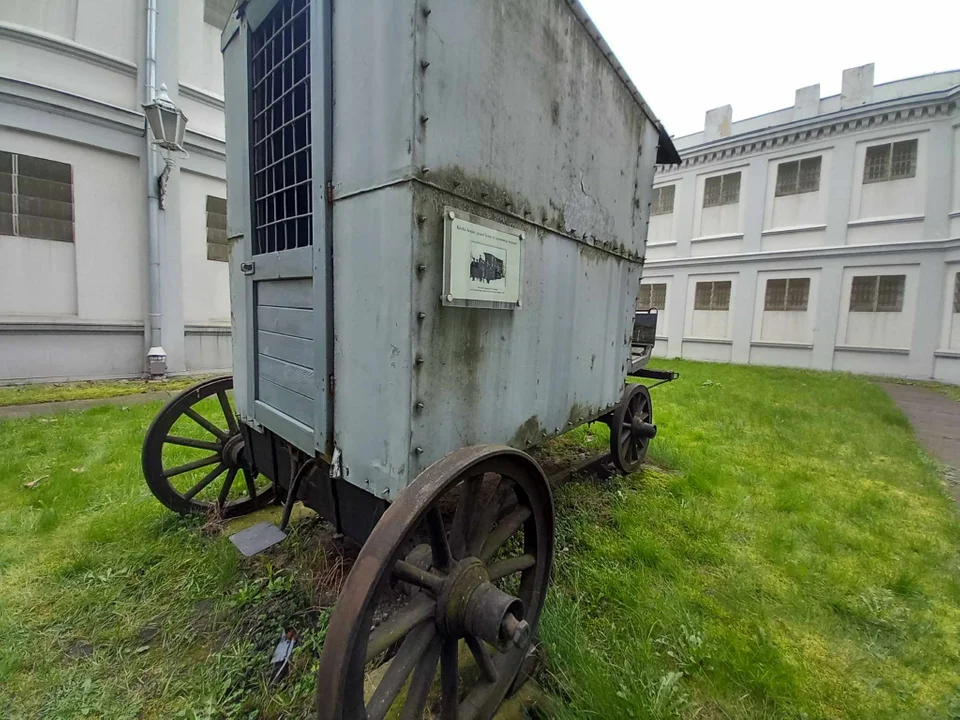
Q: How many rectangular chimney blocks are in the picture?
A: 3